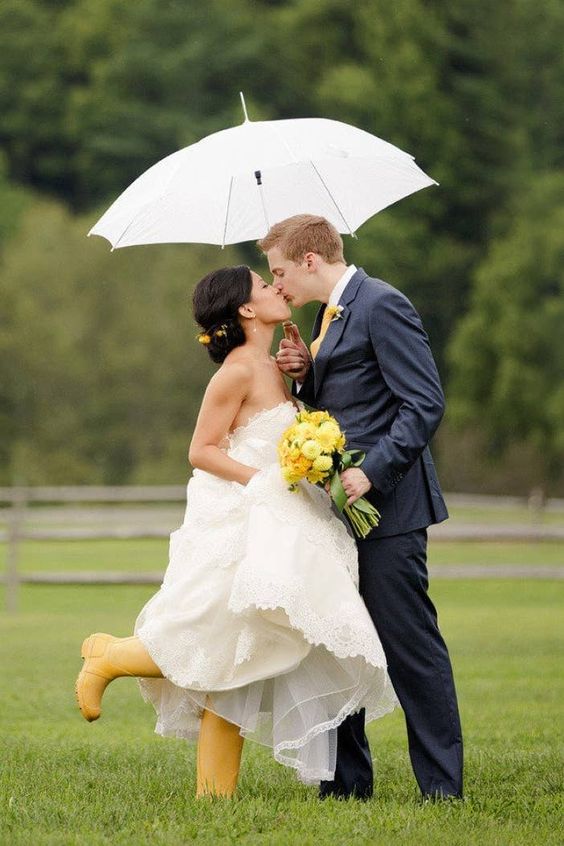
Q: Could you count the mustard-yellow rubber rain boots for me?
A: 2